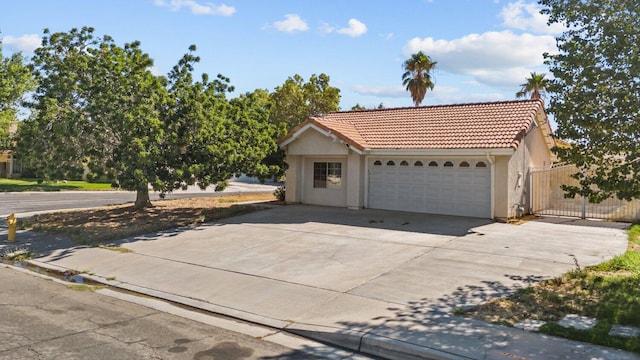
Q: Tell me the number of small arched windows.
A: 8